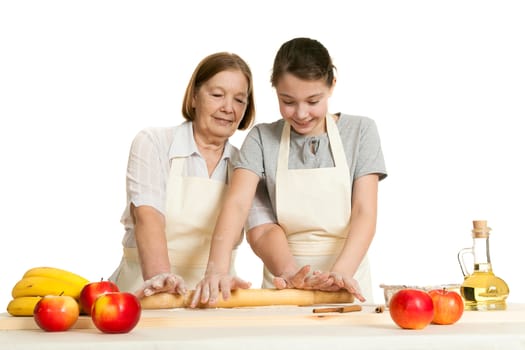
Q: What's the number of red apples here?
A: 5